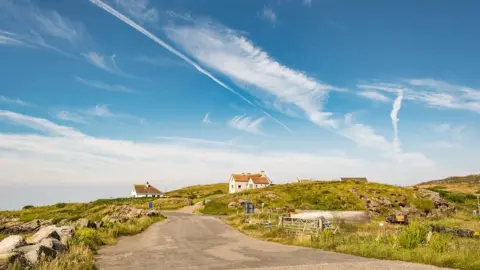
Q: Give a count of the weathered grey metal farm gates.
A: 1